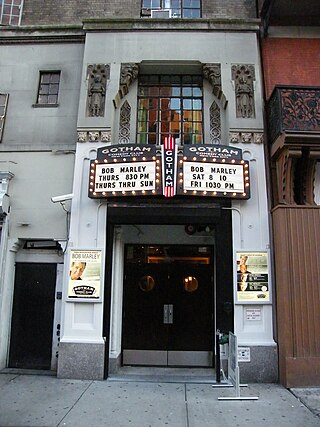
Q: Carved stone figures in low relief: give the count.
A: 2